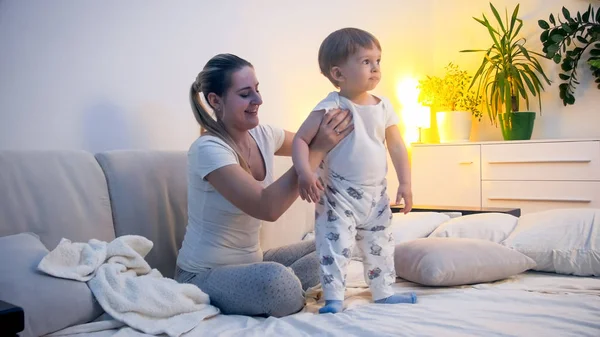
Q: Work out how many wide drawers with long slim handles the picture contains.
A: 2